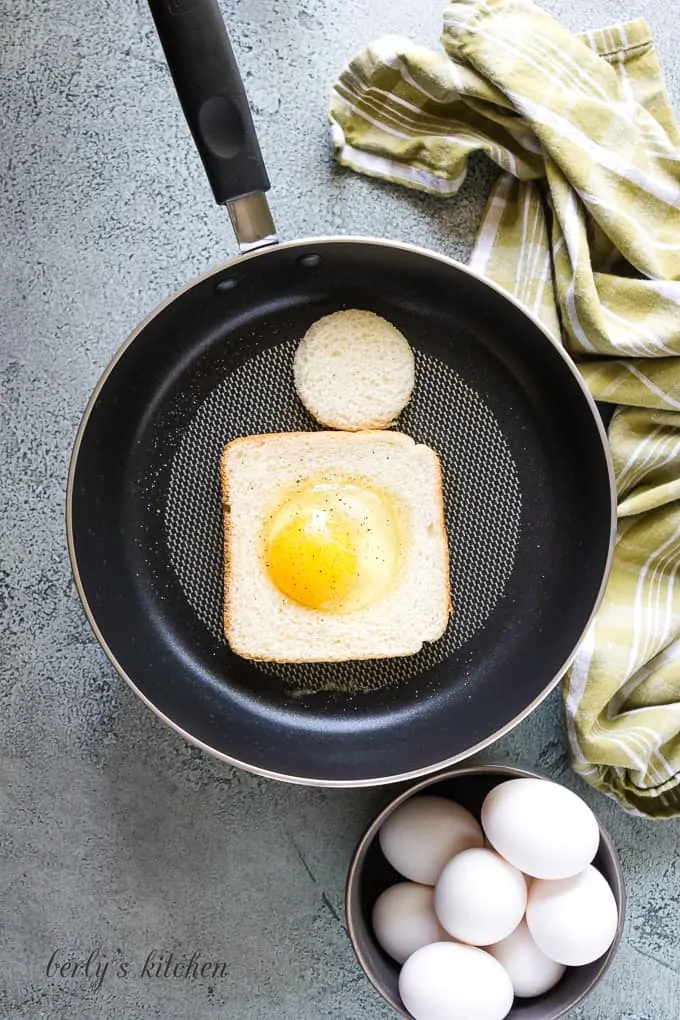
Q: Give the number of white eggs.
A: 7